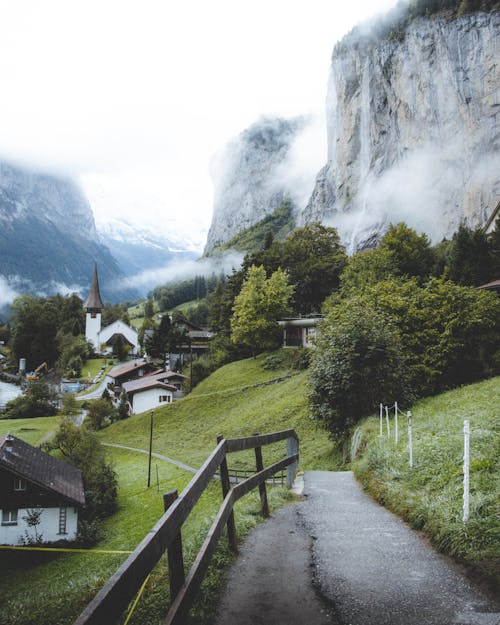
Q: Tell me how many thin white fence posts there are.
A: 5